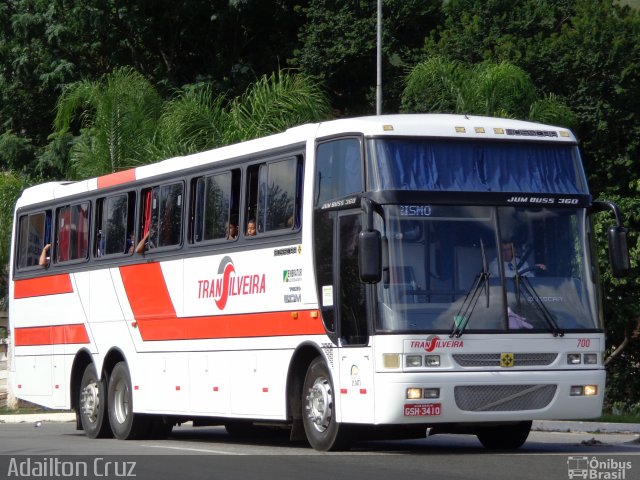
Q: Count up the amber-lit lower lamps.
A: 2